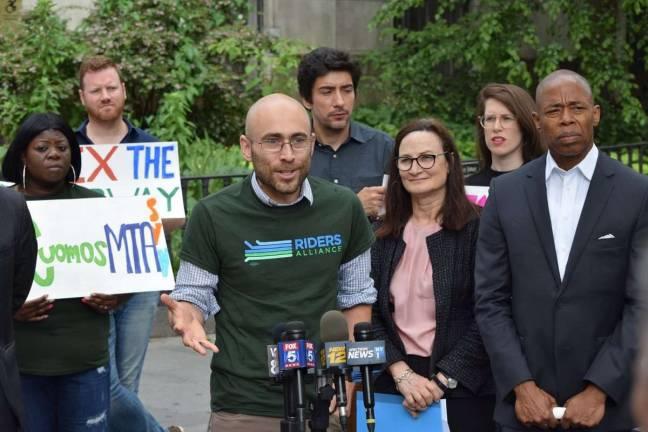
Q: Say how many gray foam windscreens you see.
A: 1